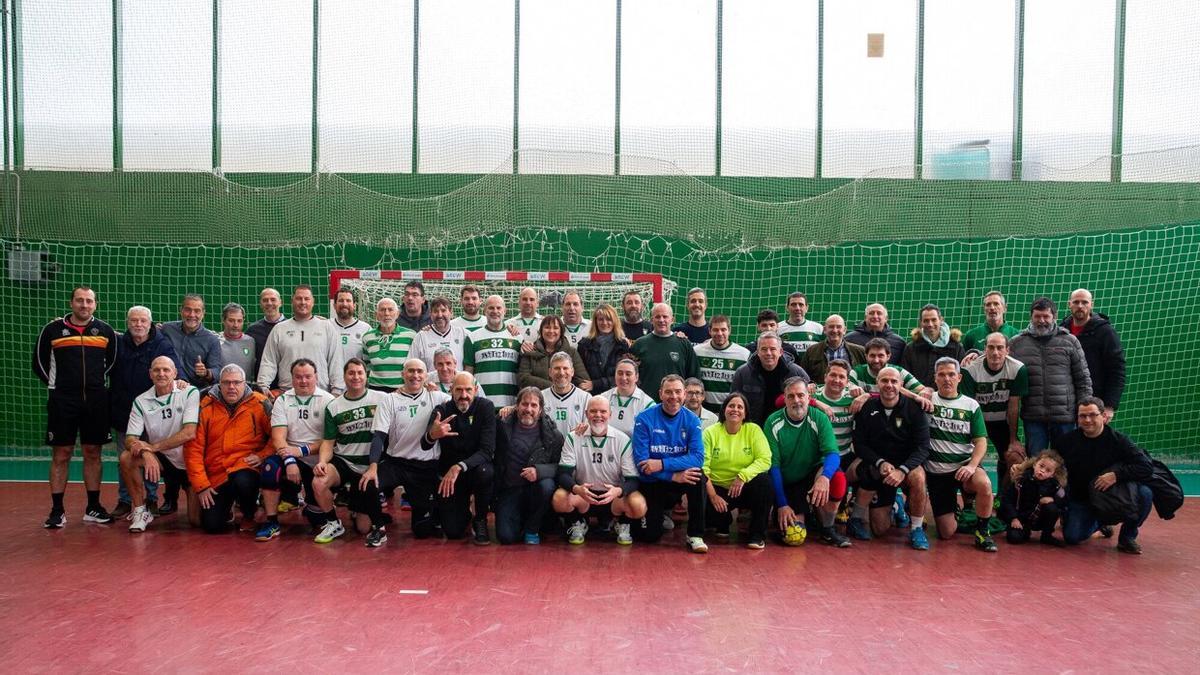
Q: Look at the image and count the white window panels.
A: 12